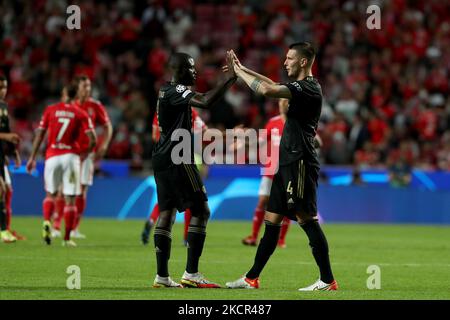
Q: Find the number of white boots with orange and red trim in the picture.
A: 4